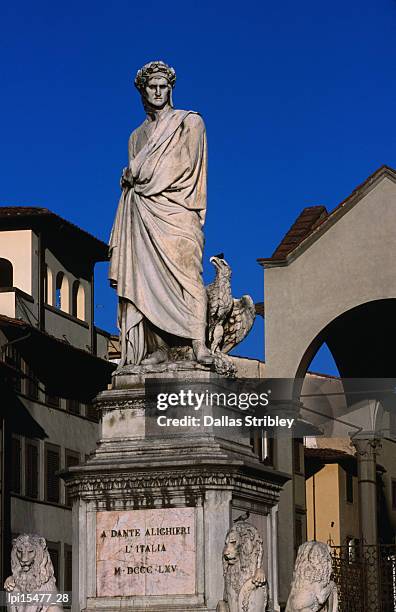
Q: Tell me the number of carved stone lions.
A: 3